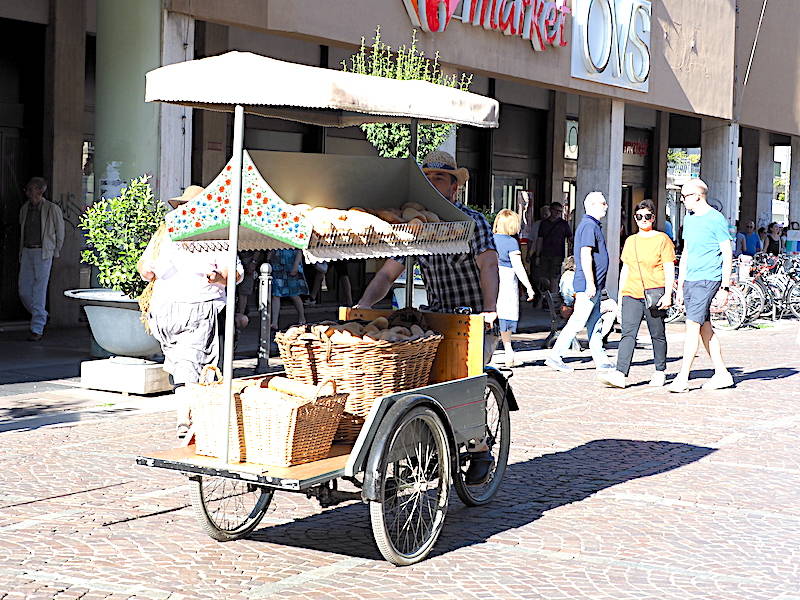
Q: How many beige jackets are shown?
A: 1